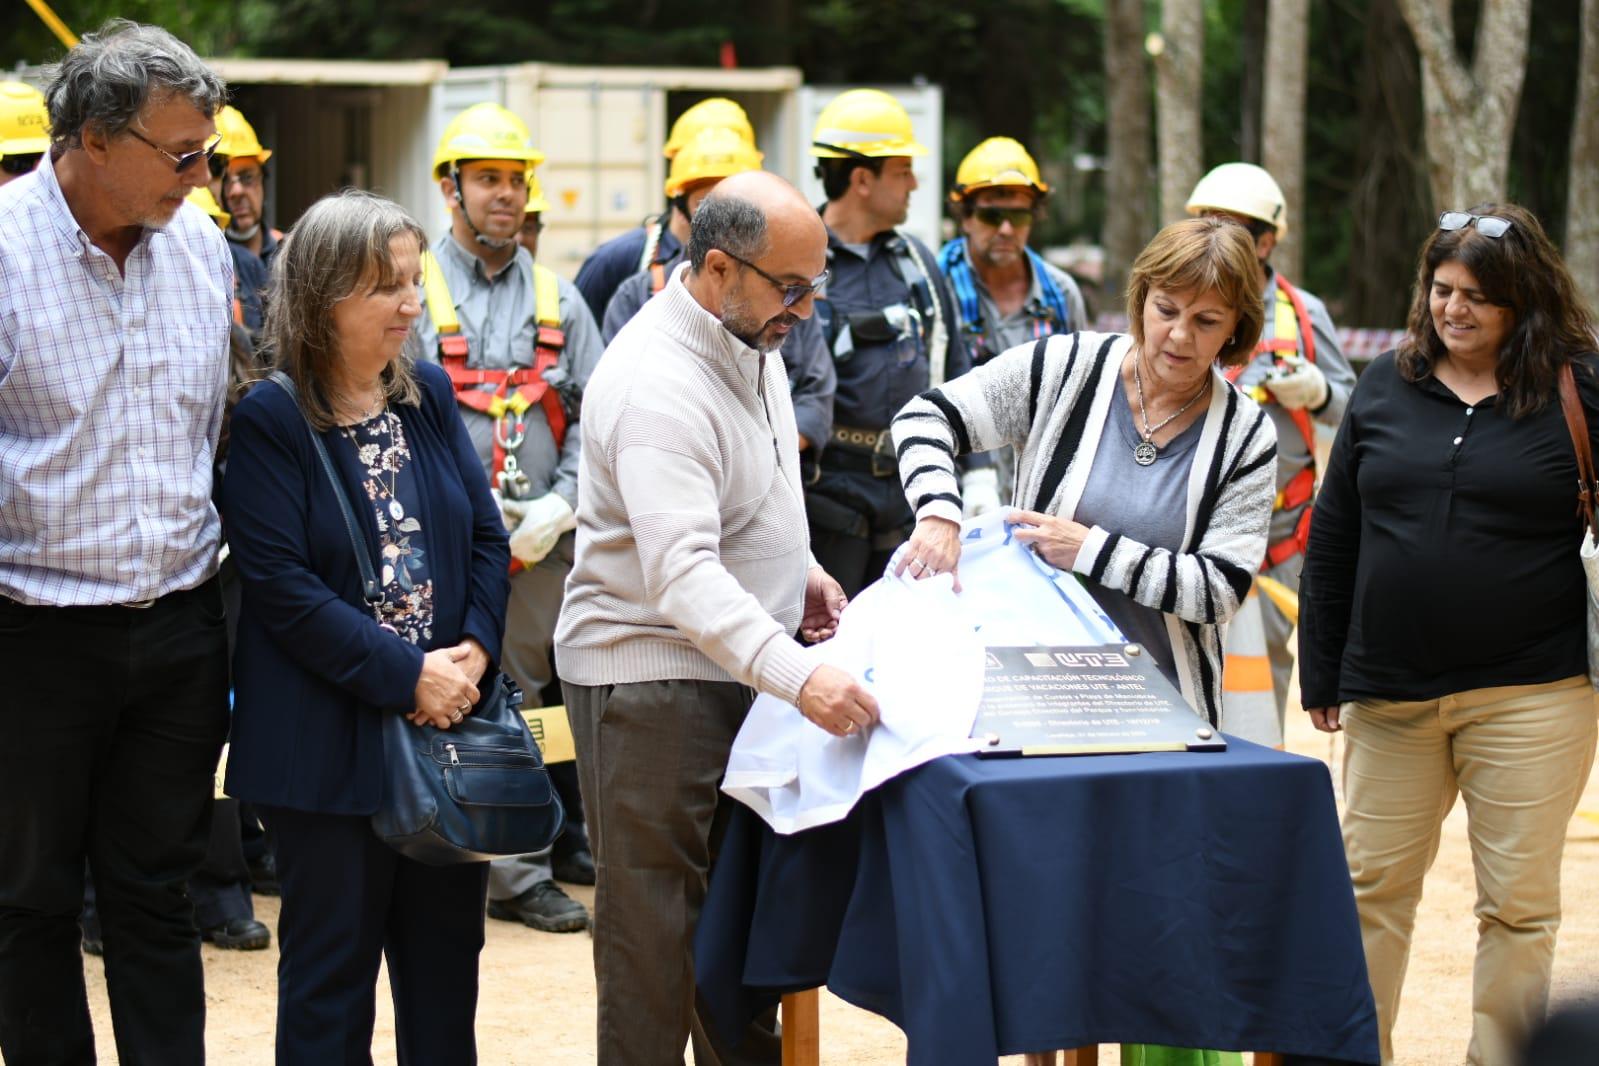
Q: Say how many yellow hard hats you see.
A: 9